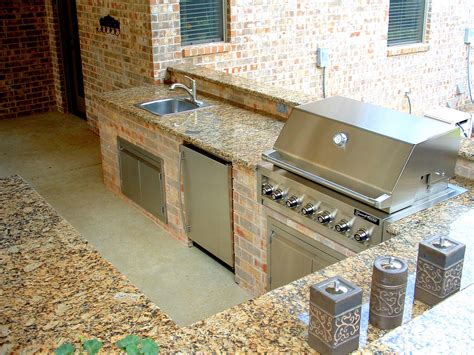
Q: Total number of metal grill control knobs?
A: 7